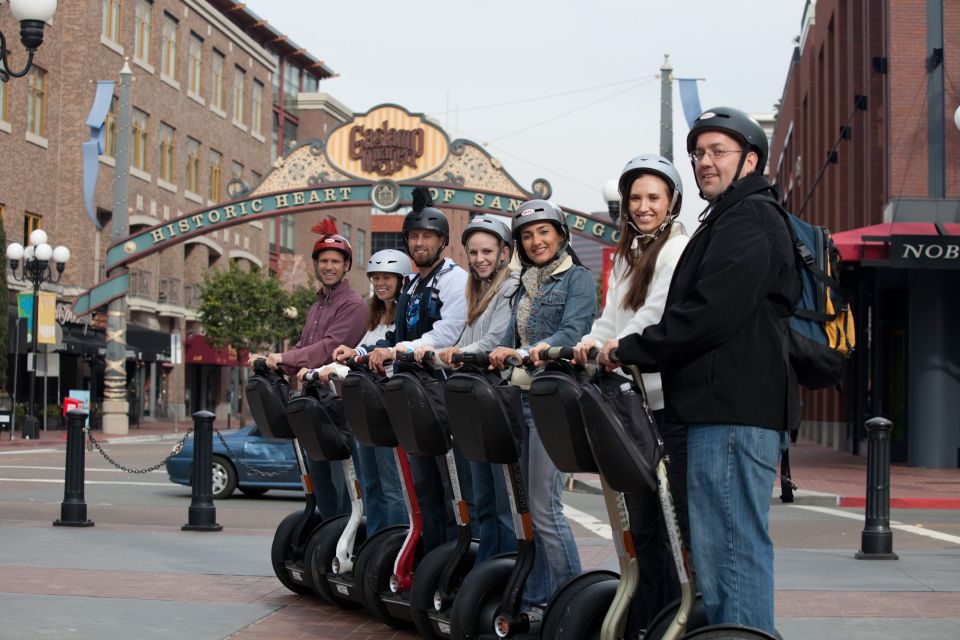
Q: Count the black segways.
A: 3